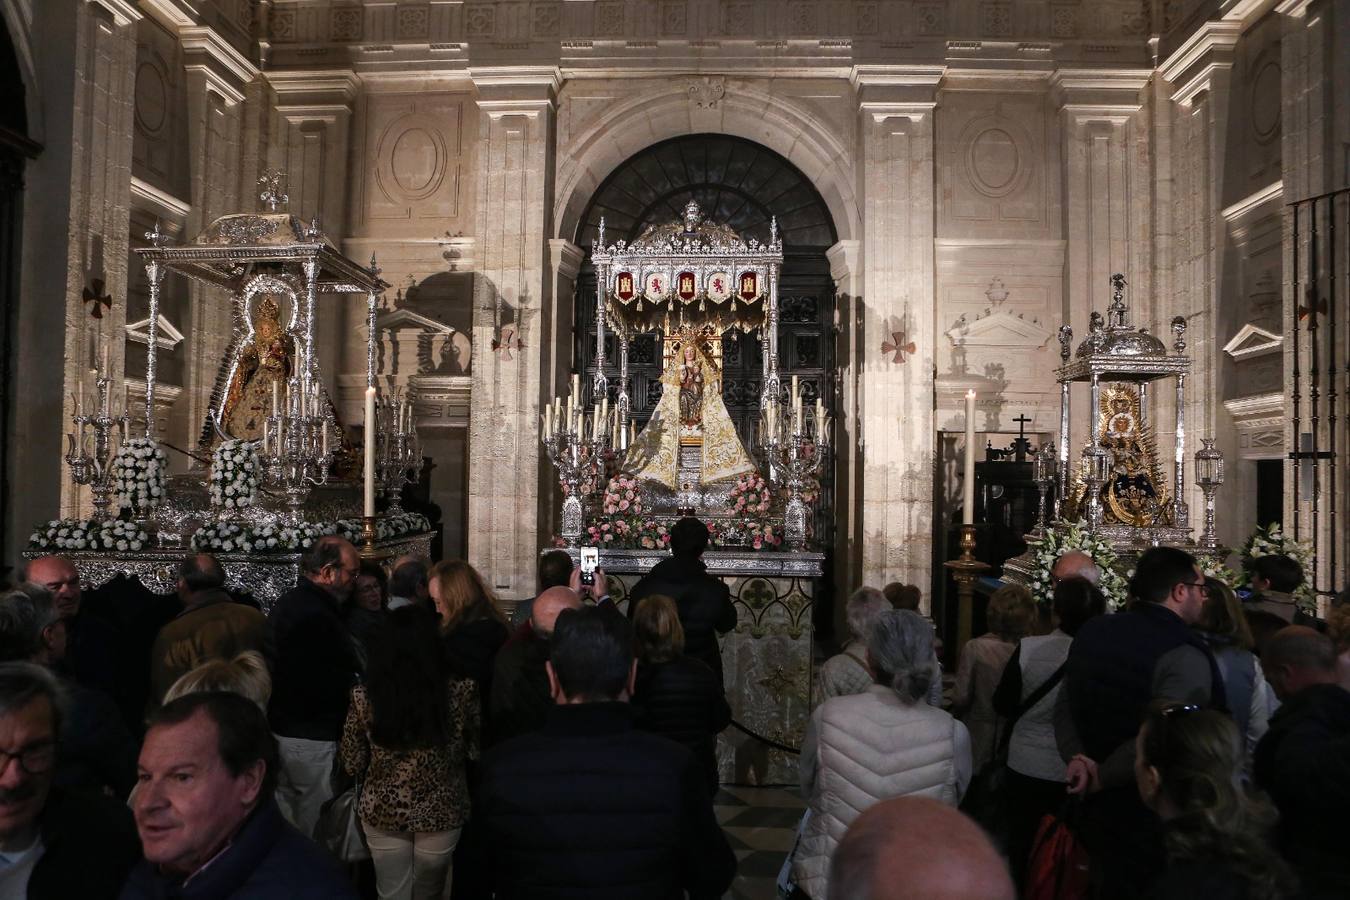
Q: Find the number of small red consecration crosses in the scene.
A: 4